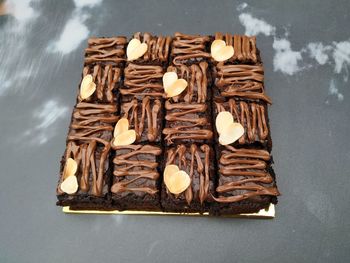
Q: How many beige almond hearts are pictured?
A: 8